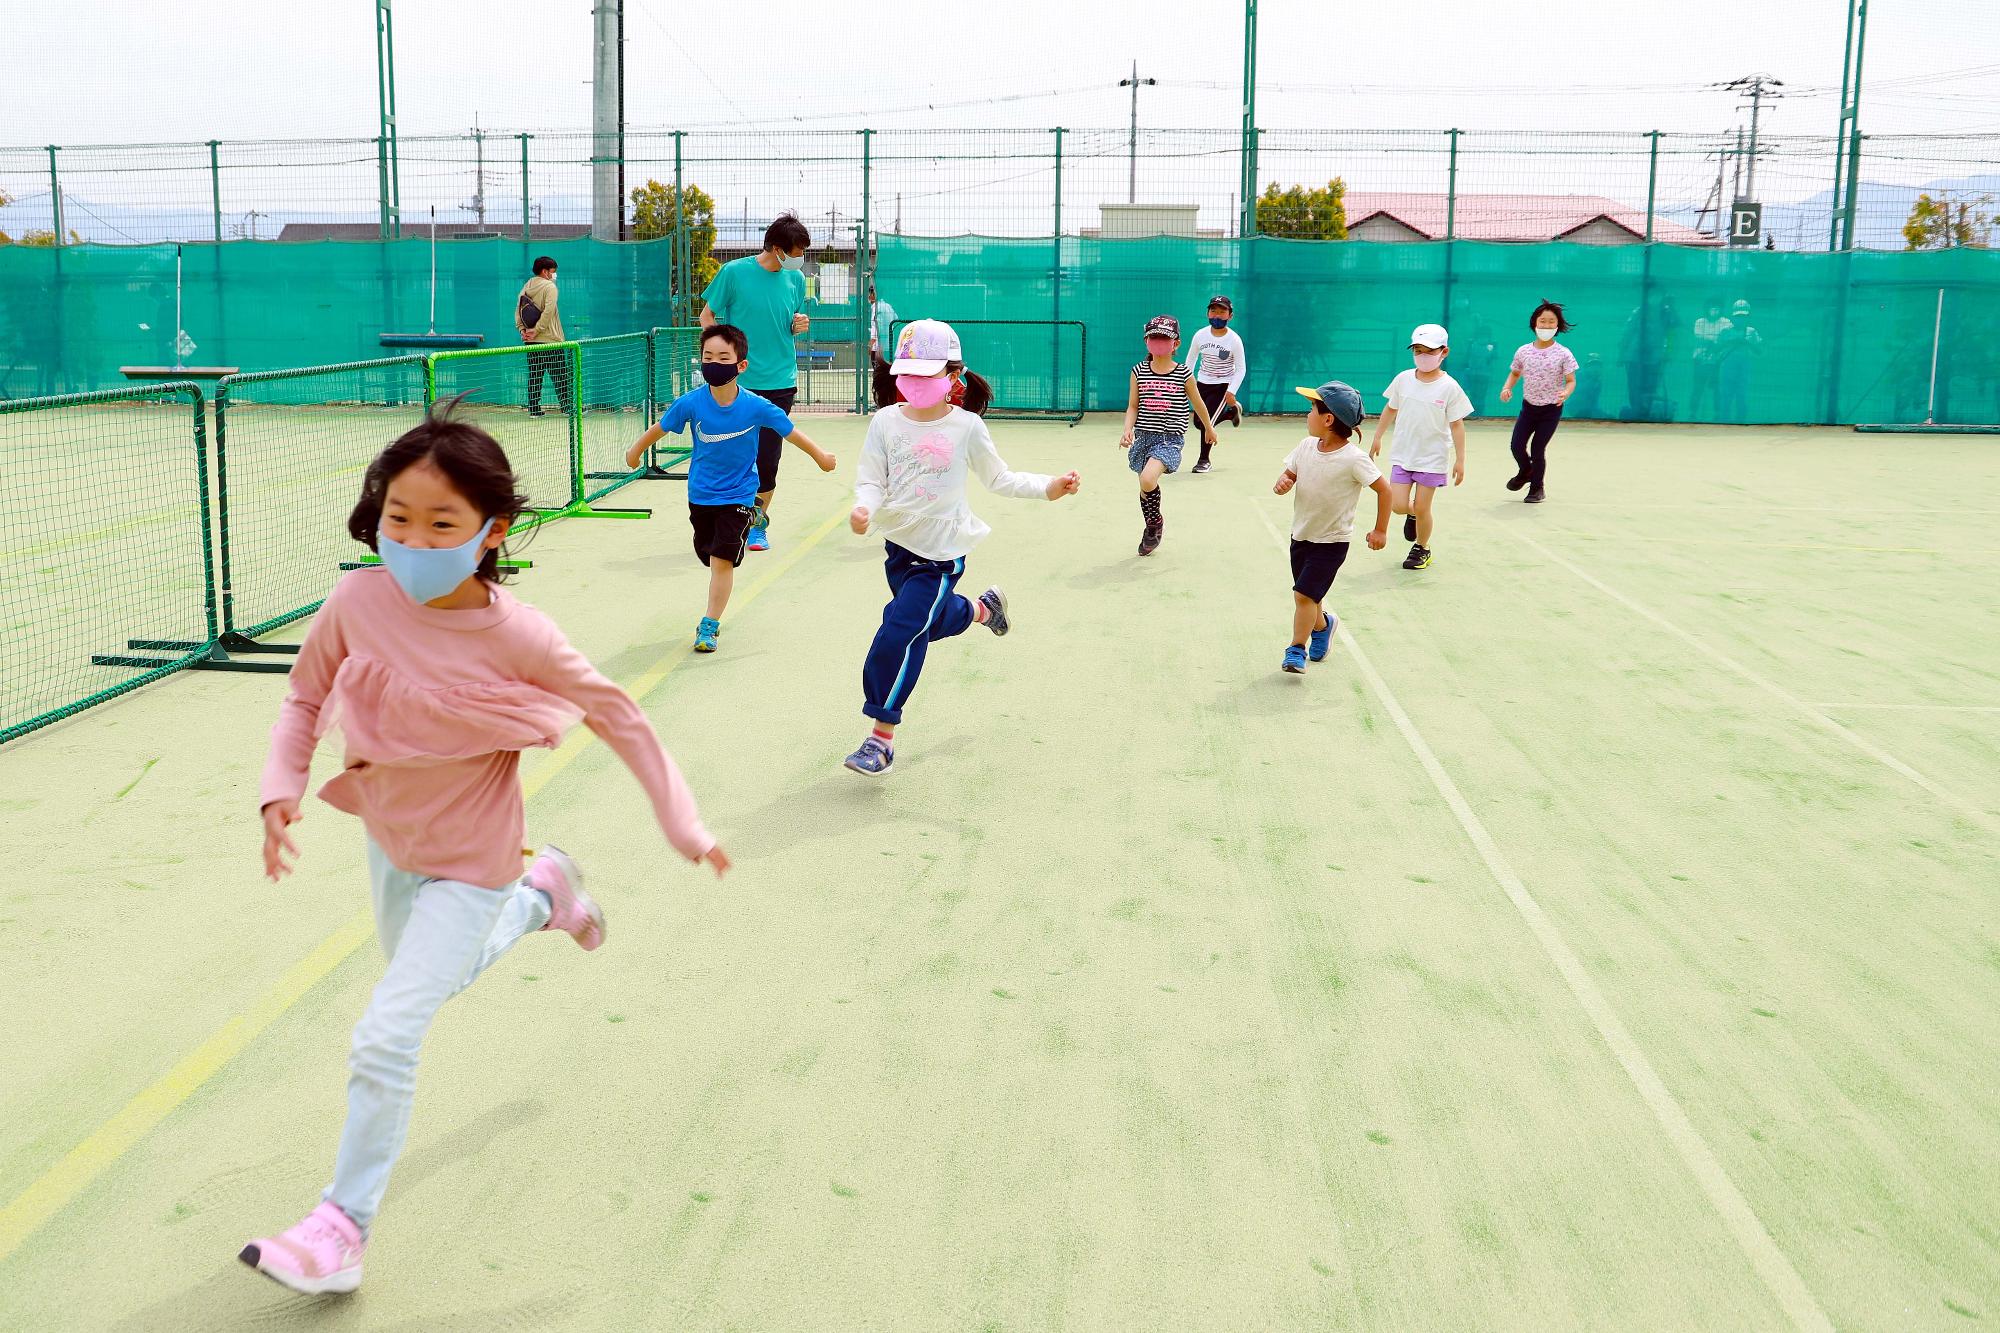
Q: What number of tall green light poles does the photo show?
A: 3